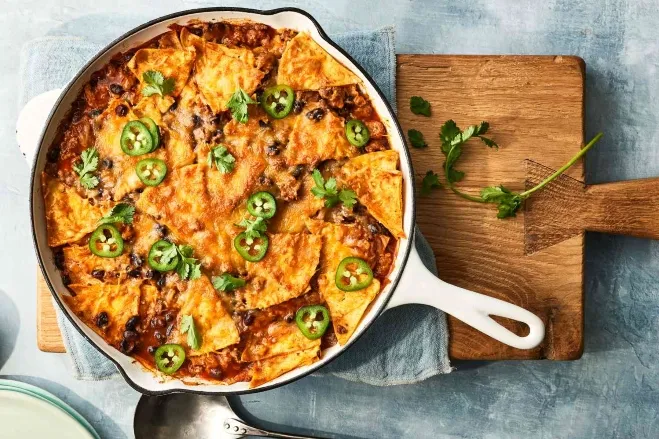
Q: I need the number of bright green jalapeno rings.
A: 12